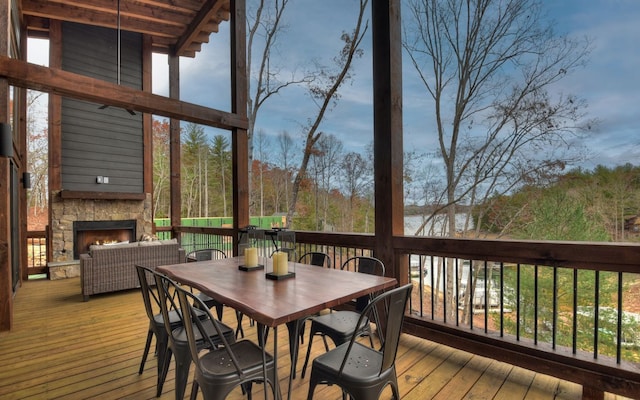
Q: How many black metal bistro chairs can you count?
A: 8